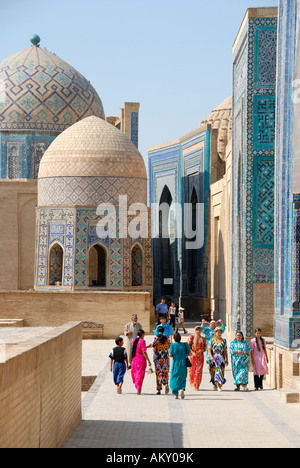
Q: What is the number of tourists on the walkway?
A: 14